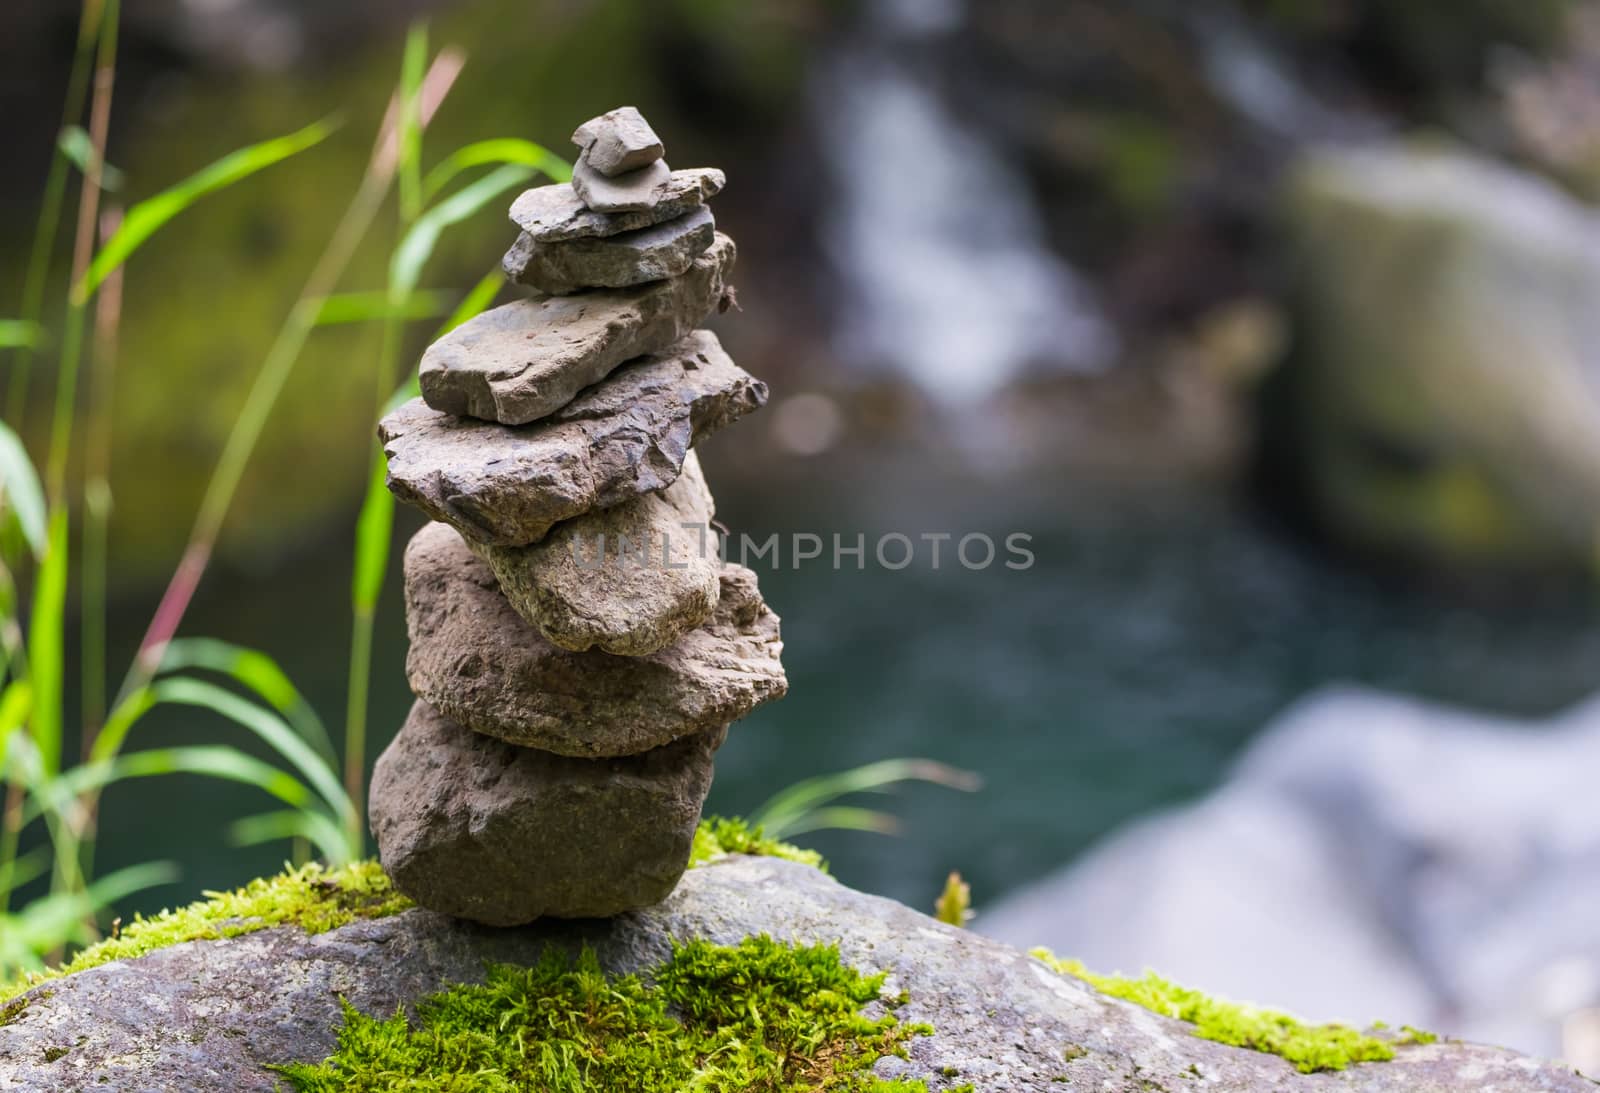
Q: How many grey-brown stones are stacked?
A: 9